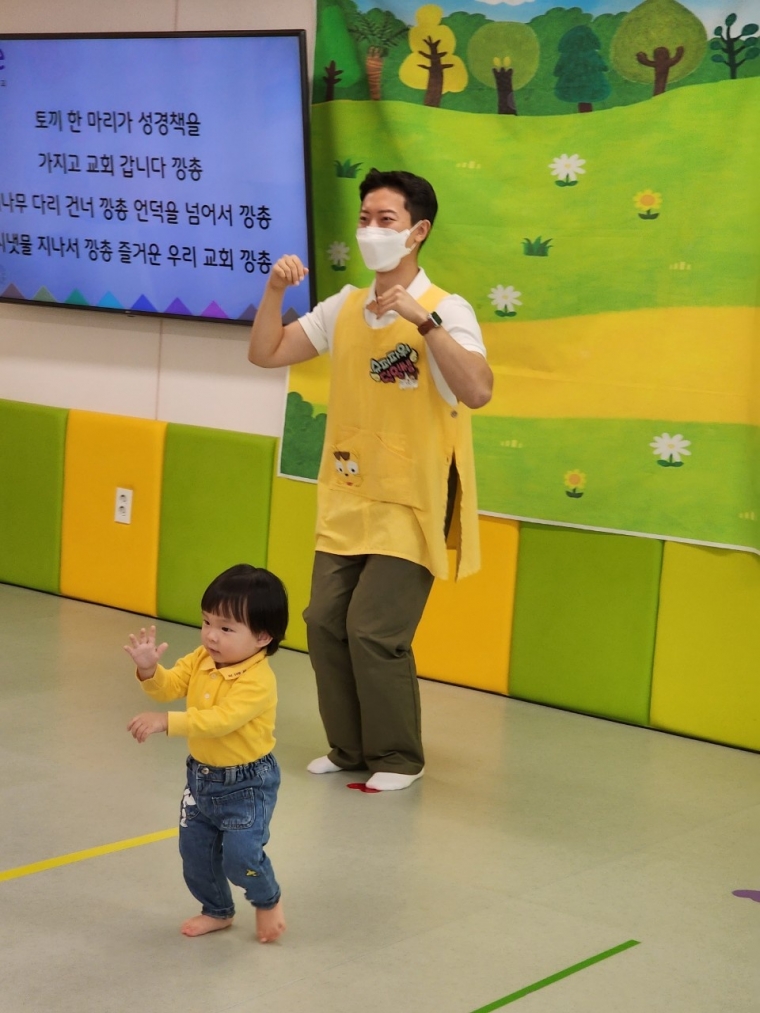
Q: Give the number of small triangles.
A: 9